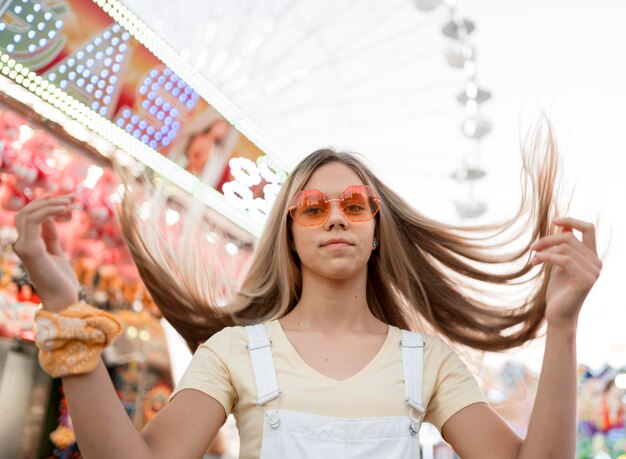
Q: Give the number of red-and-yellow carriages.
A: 0